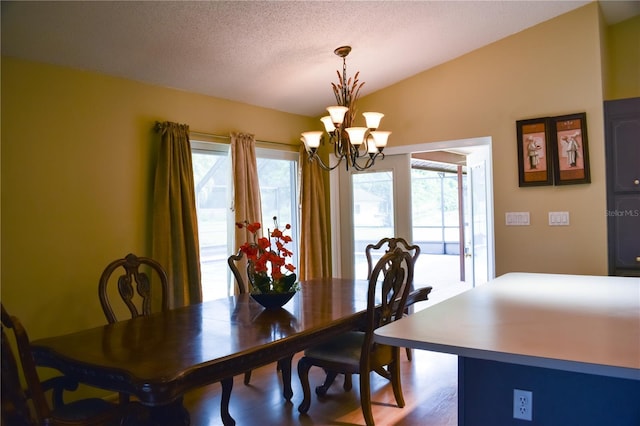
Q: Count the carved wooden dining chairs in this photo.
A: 5